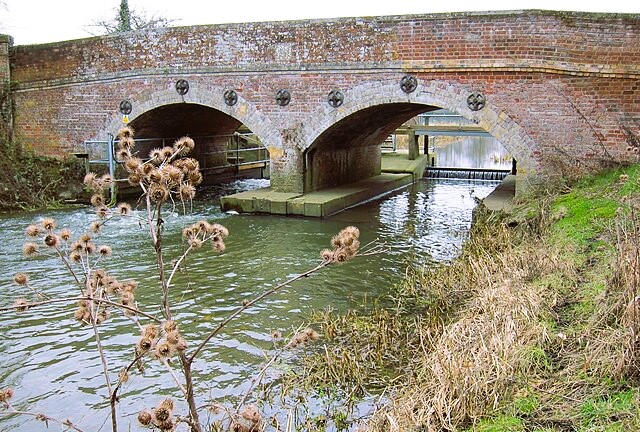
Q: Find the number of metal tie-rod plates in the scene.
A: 7